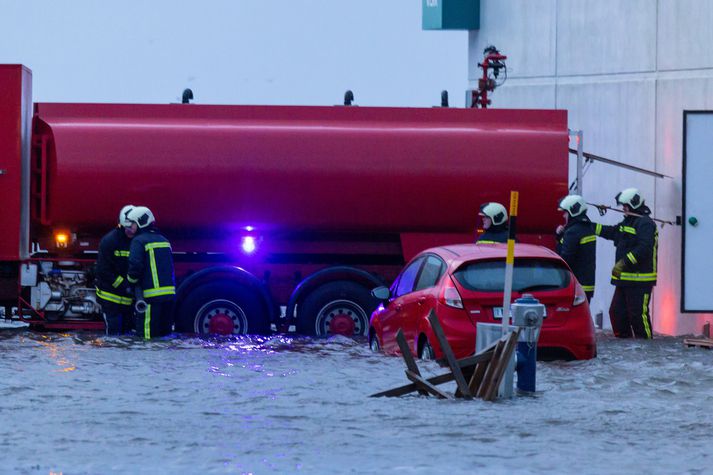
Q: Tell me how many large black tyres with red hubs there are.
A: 2